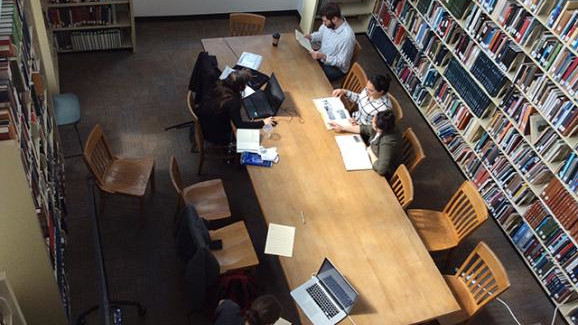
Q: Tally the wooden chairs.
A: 12